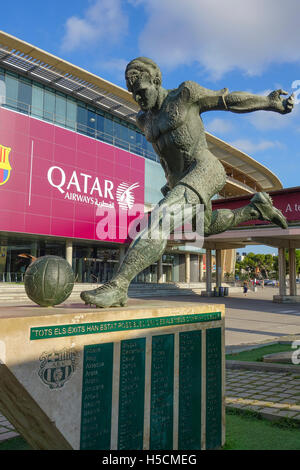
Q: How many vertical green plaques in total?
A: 5